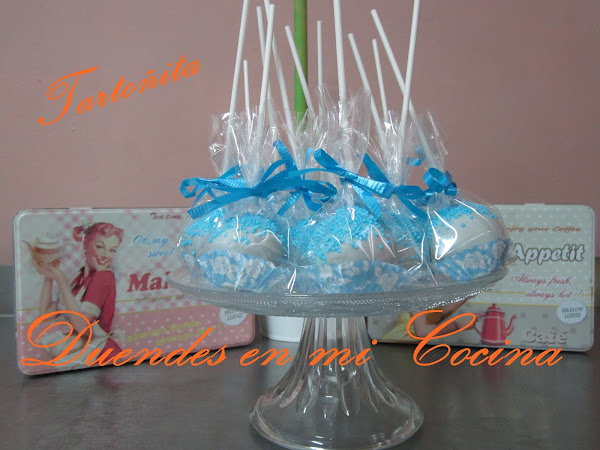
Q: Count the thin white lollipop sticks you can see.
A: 12